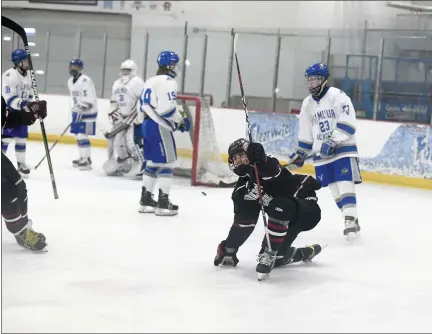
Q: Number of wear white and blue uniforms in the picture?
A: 5